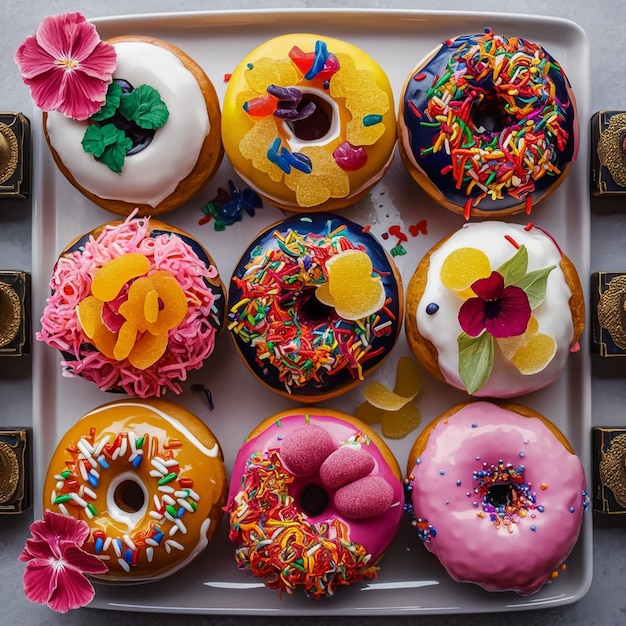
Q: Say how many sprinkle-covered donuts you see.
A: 5